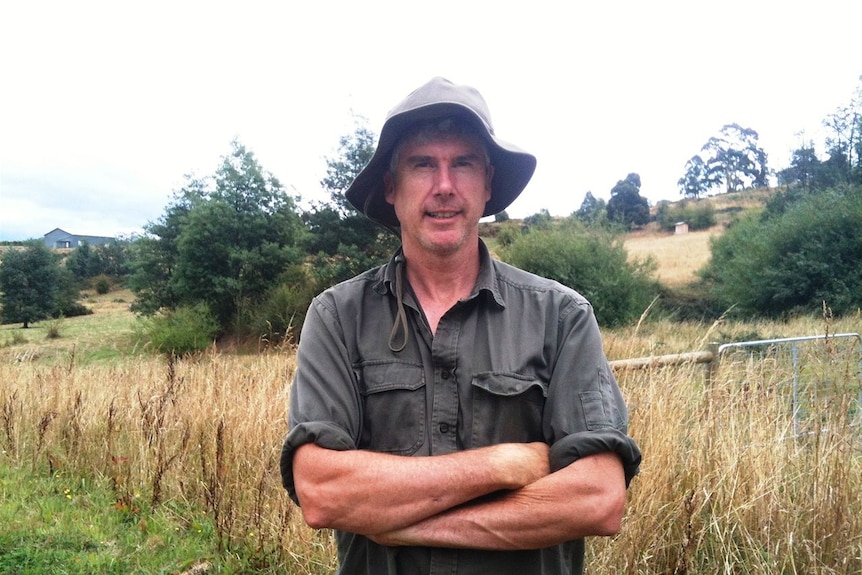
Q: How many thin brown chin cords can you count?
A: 1